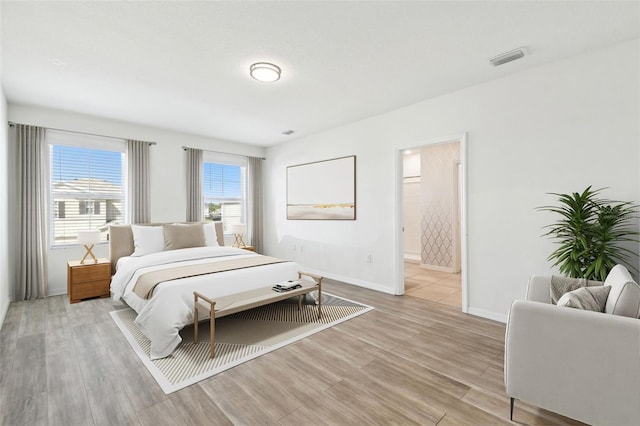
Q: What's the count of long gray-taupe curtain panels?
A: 4